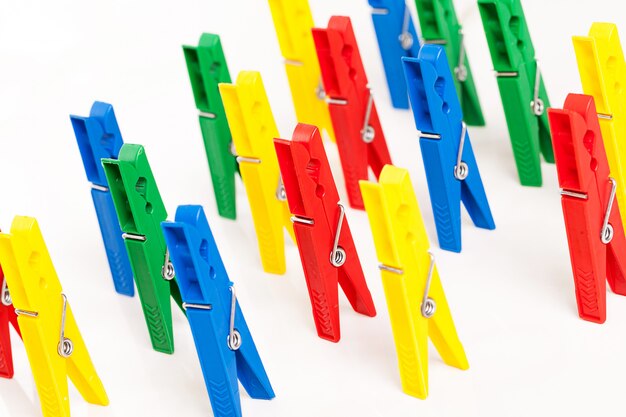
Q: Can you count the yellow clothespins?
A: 5